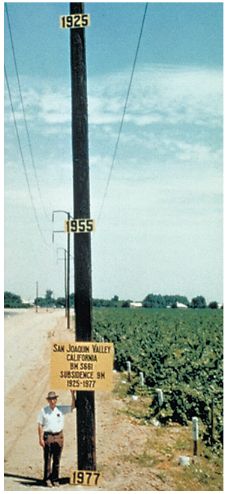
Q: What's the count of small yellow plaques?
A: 3